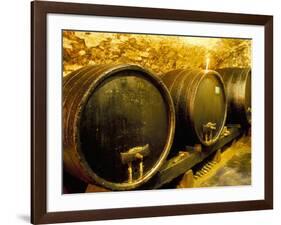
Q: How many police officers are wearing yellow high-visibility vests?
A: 0